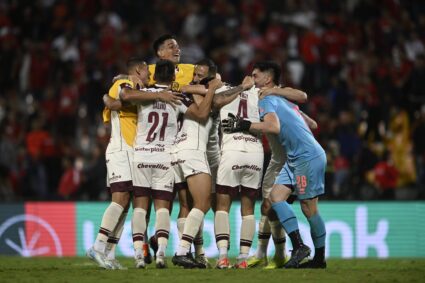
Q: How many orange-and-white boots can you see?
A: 2